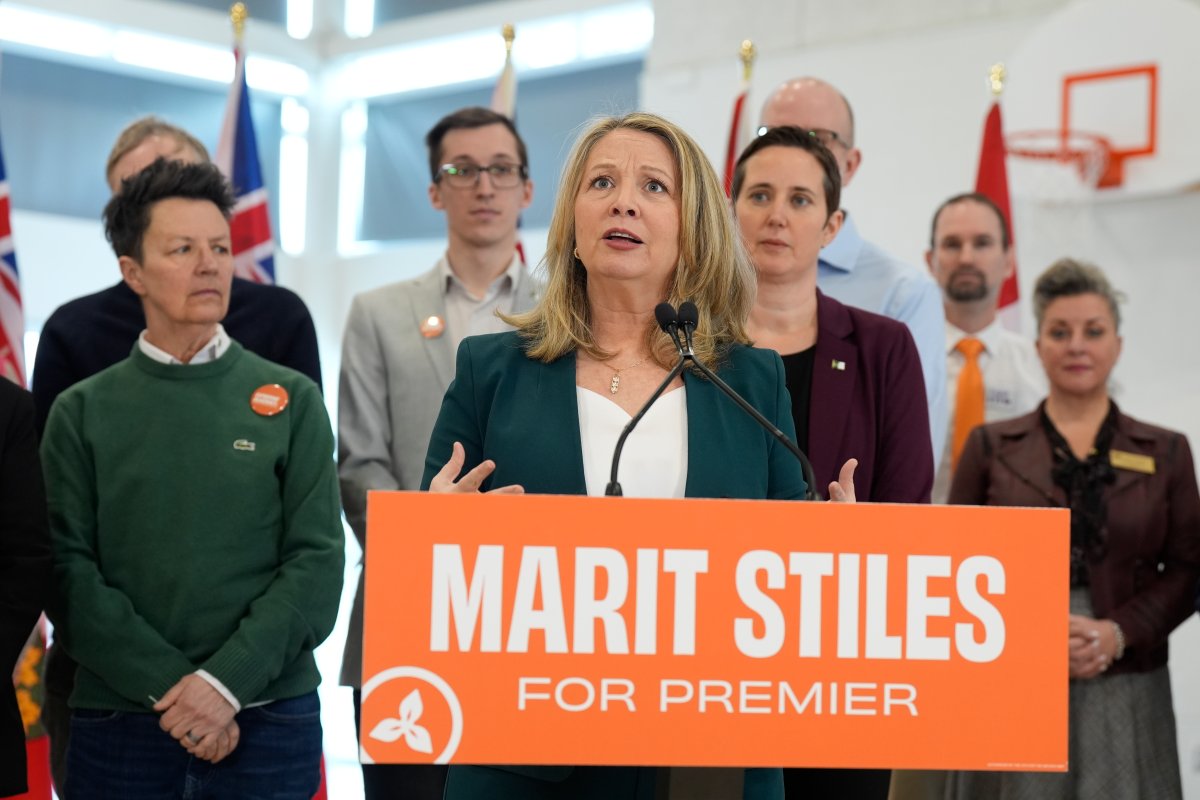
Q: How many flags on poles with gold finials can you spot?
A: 4